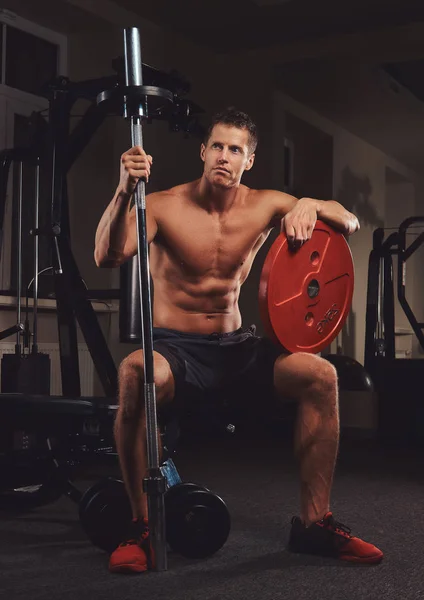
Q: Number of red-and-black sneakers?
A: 2